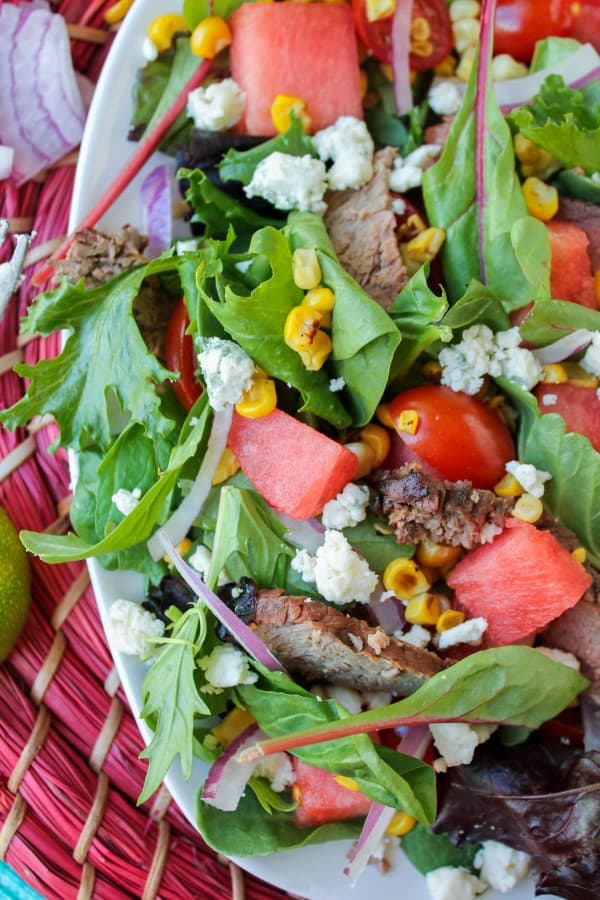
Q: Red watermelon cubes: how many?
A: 6